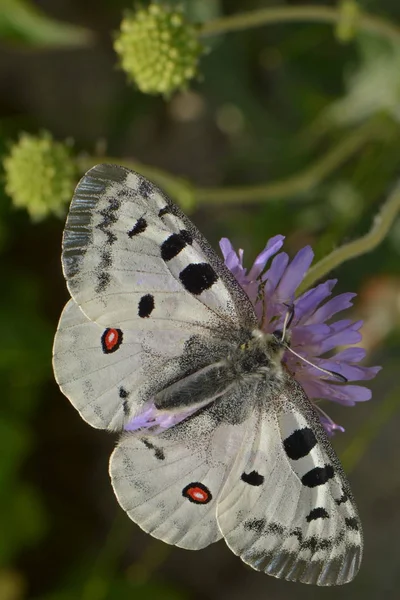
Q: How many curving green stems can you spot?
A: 3